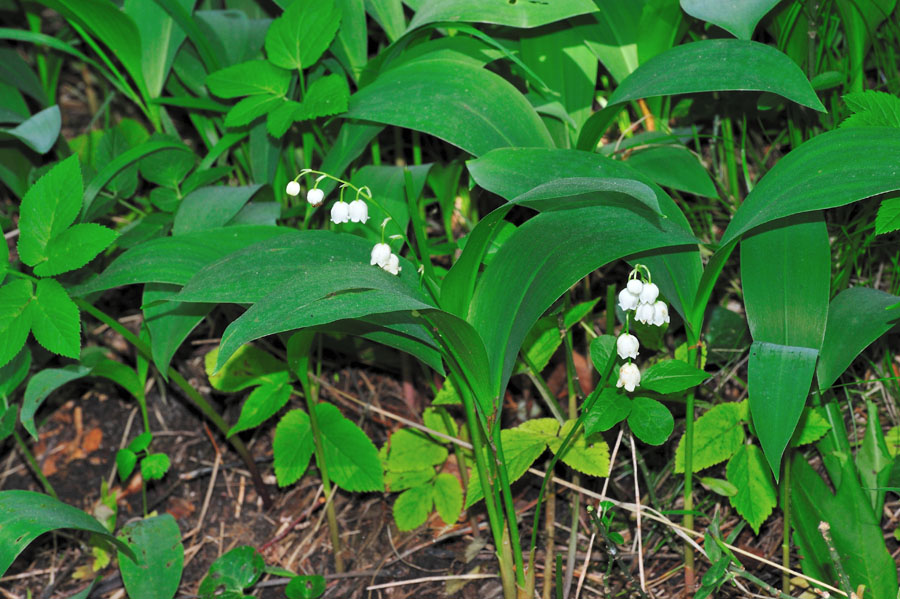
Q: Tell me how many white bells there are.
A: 13